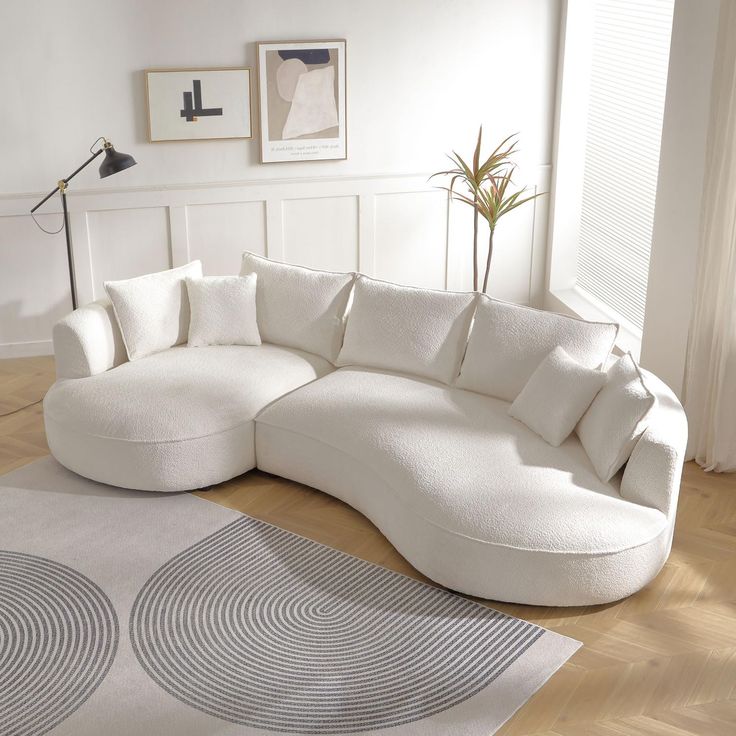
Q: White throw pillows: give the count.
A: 4